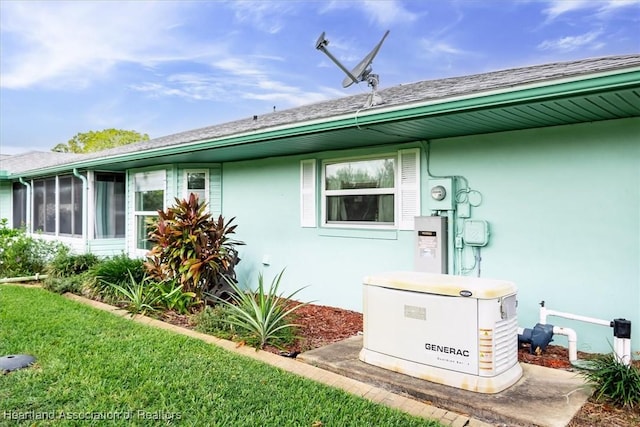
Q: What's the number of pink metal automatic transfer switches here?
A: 0